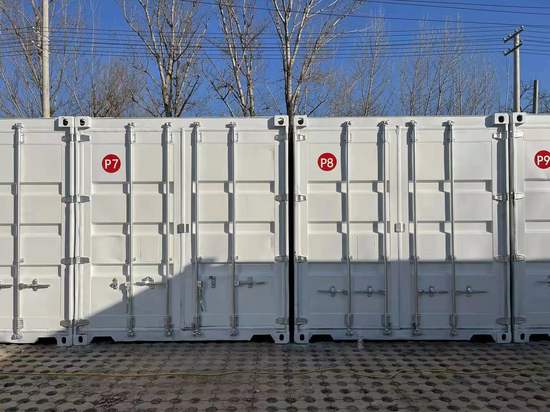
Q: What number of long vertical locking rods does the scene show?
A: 9